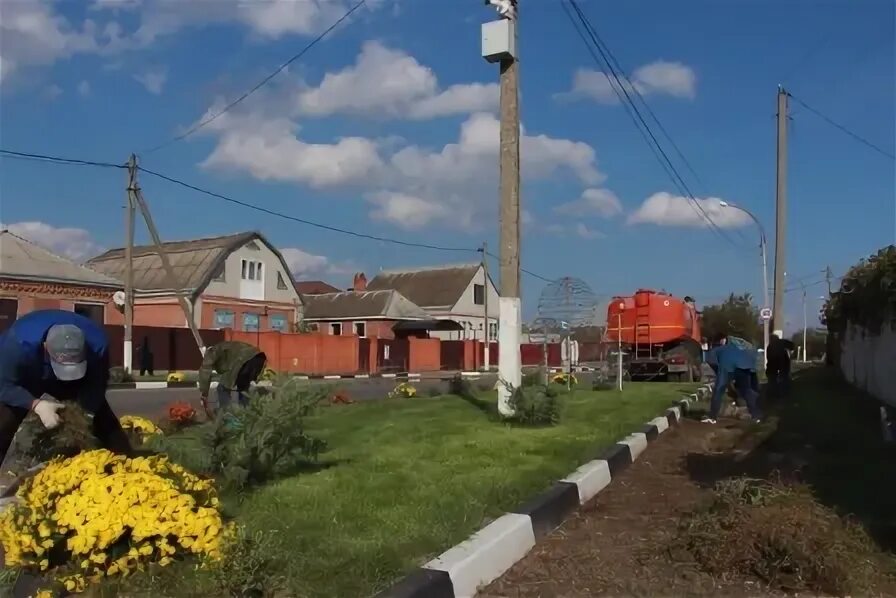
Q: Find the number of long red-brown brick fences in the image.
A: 1